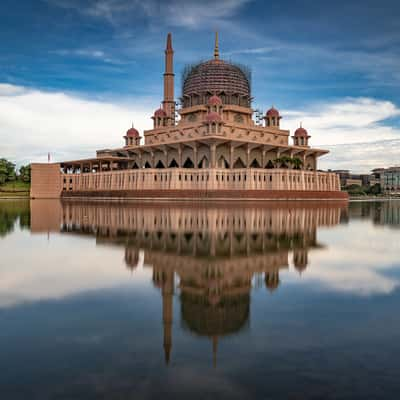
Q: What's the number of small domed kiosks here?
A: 6